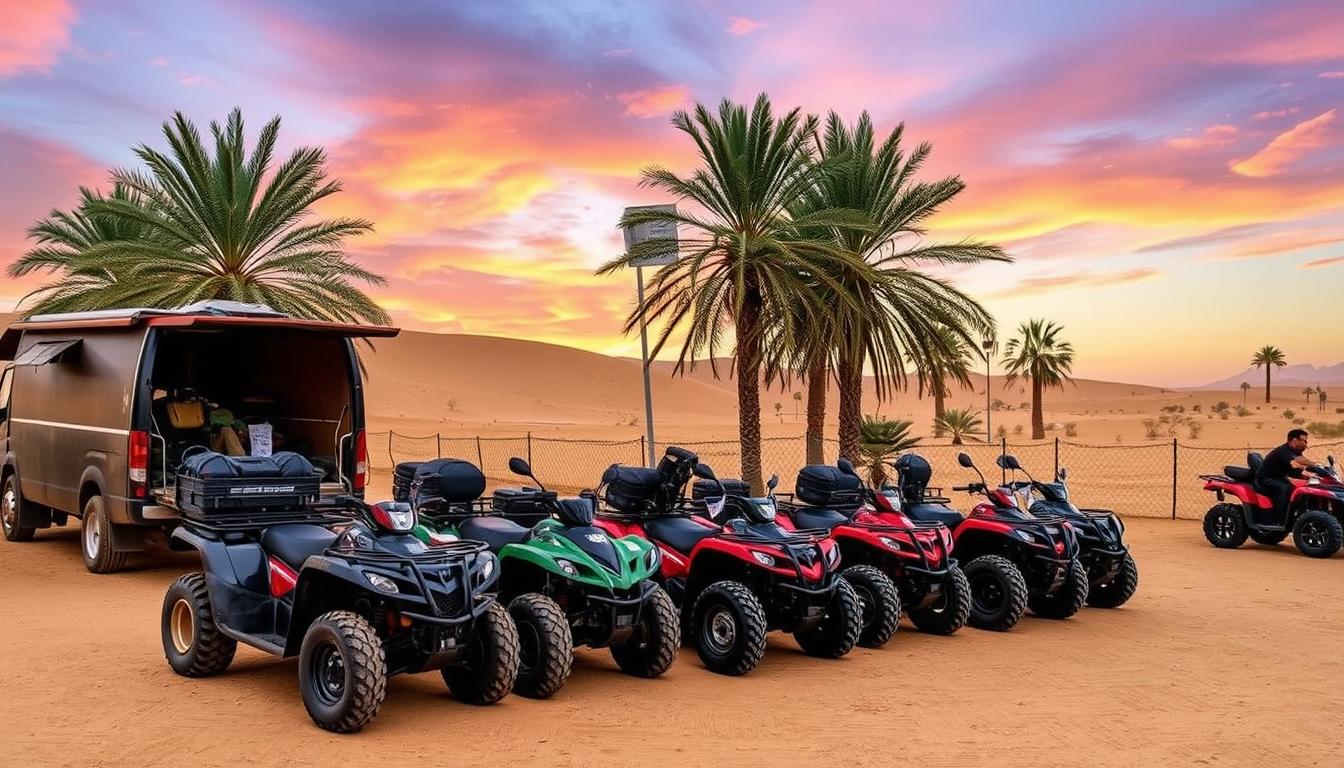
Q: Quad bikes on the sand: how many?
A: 7